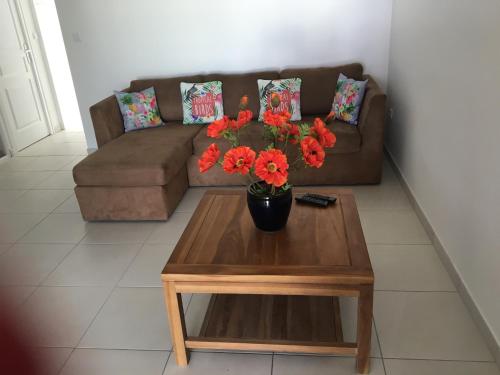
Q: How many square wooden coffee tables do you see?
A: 1